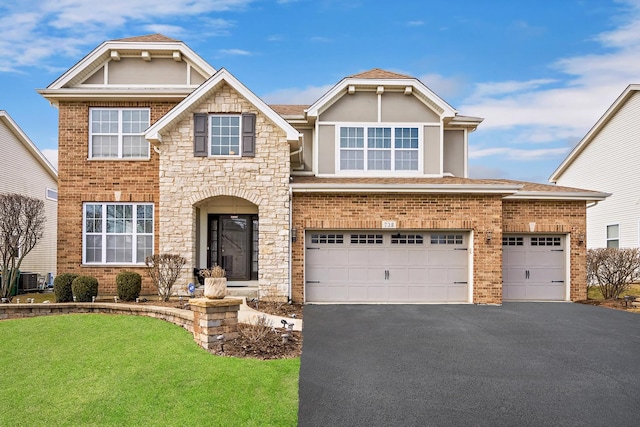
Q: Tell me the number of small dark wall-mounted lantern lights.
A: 3